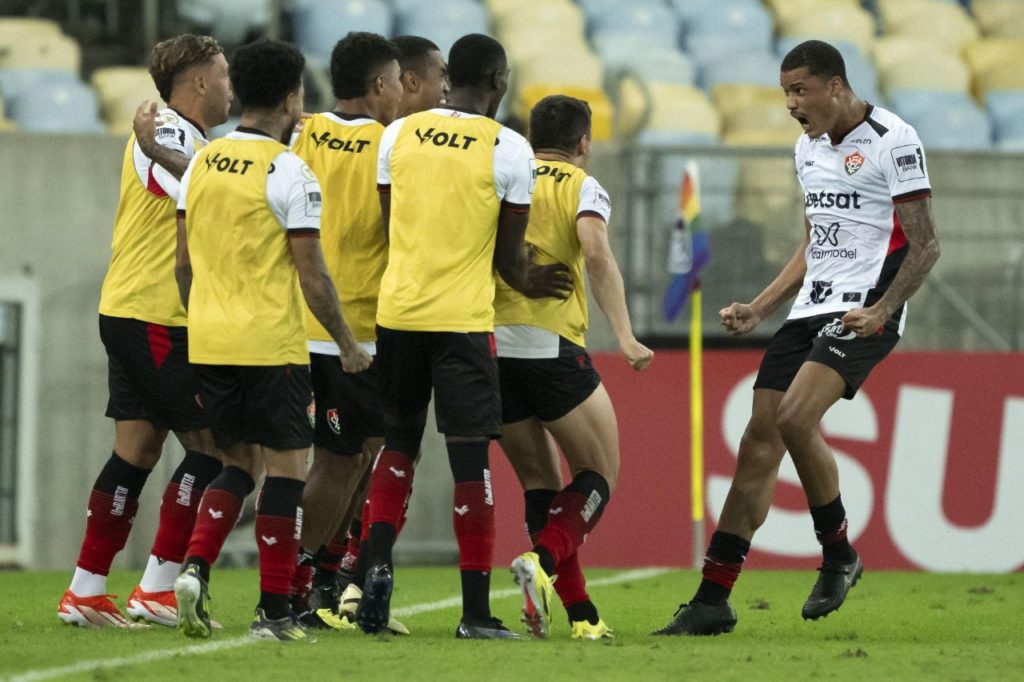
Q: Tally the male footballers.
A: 7